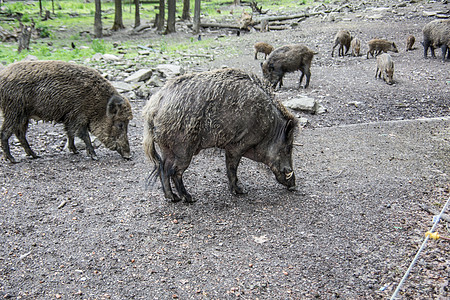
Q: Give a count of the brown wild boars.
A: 10